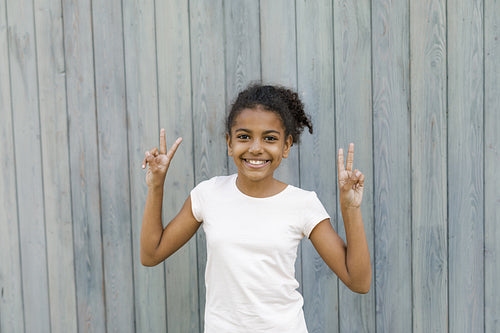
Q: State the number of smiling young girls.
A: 1